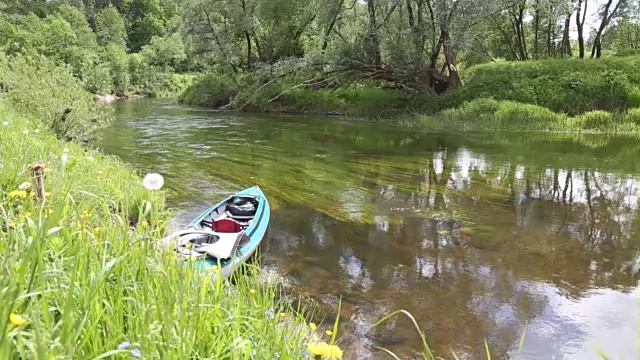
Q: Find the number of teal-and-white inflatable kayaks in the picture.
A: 1